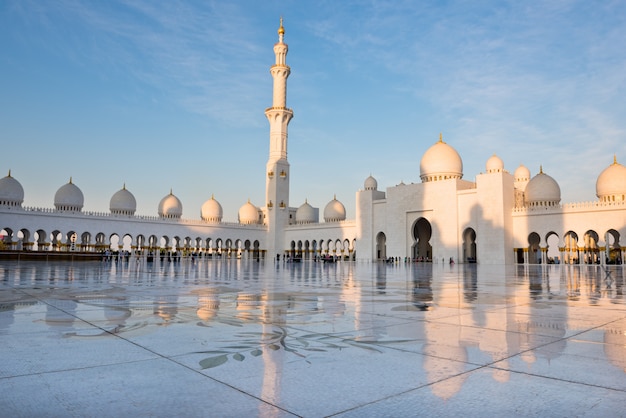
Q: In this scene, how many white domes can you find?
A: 14